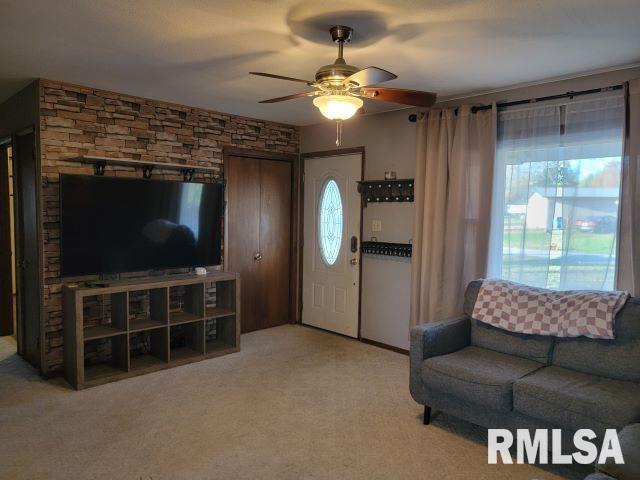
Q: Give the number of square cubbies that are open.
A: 8